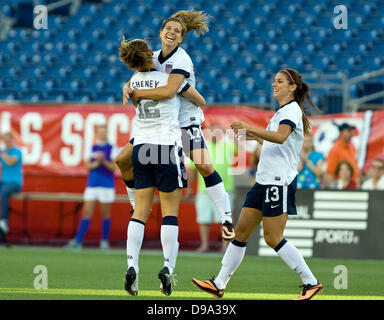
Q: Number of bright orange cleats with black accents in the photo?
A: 3